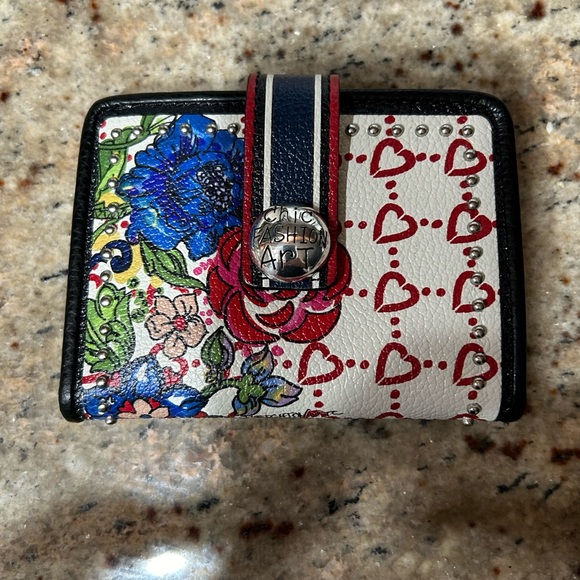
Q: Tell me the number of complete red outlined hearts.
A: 9